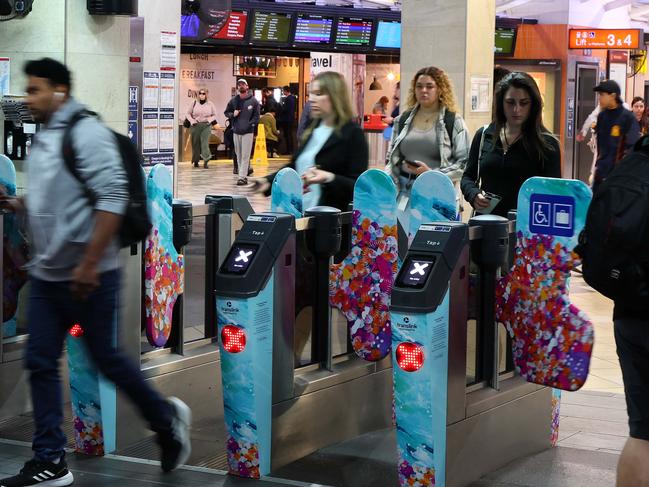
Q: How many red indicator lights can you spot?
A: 3